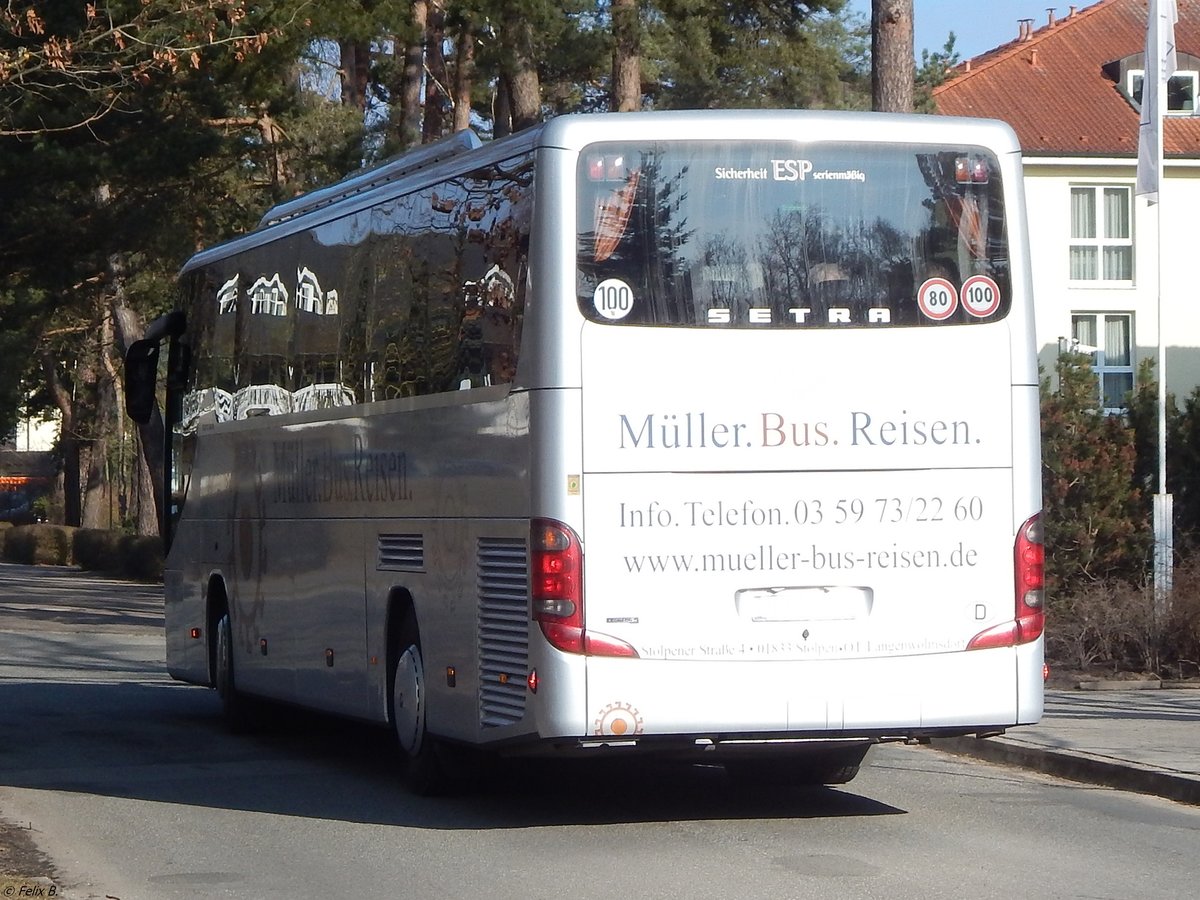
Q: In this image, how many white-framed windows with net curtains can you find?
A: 2